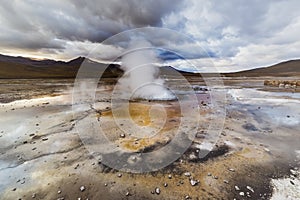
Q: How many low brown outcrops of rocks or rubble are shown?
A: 1